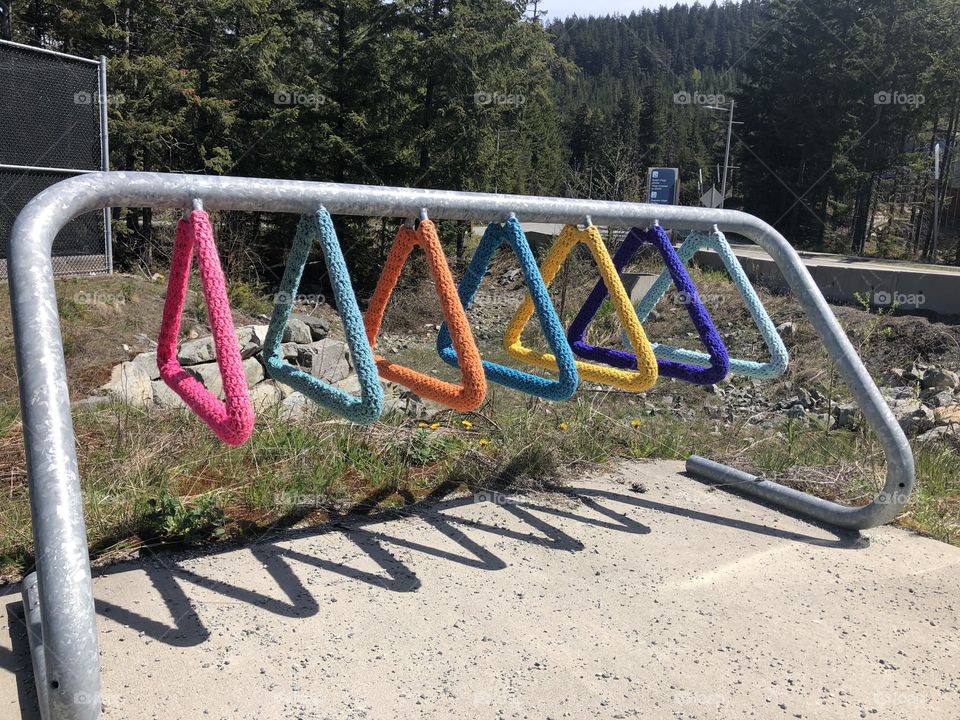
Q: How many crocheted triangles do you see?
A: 7